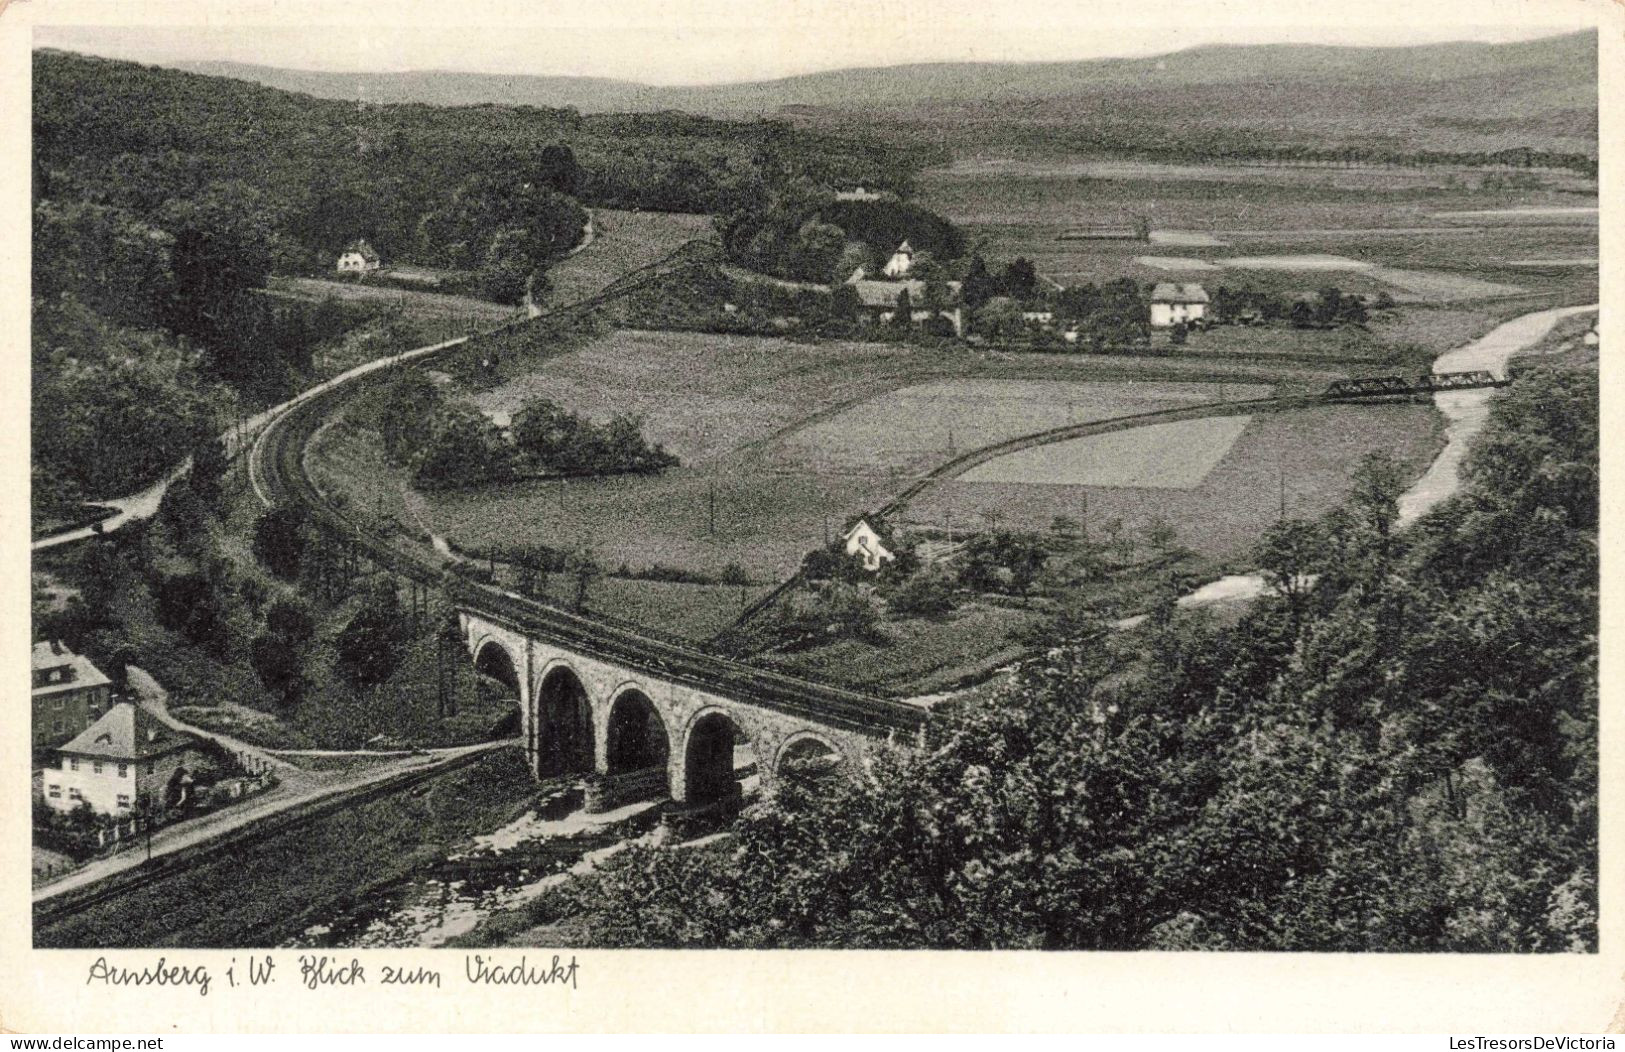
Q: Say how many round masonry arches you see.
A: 5